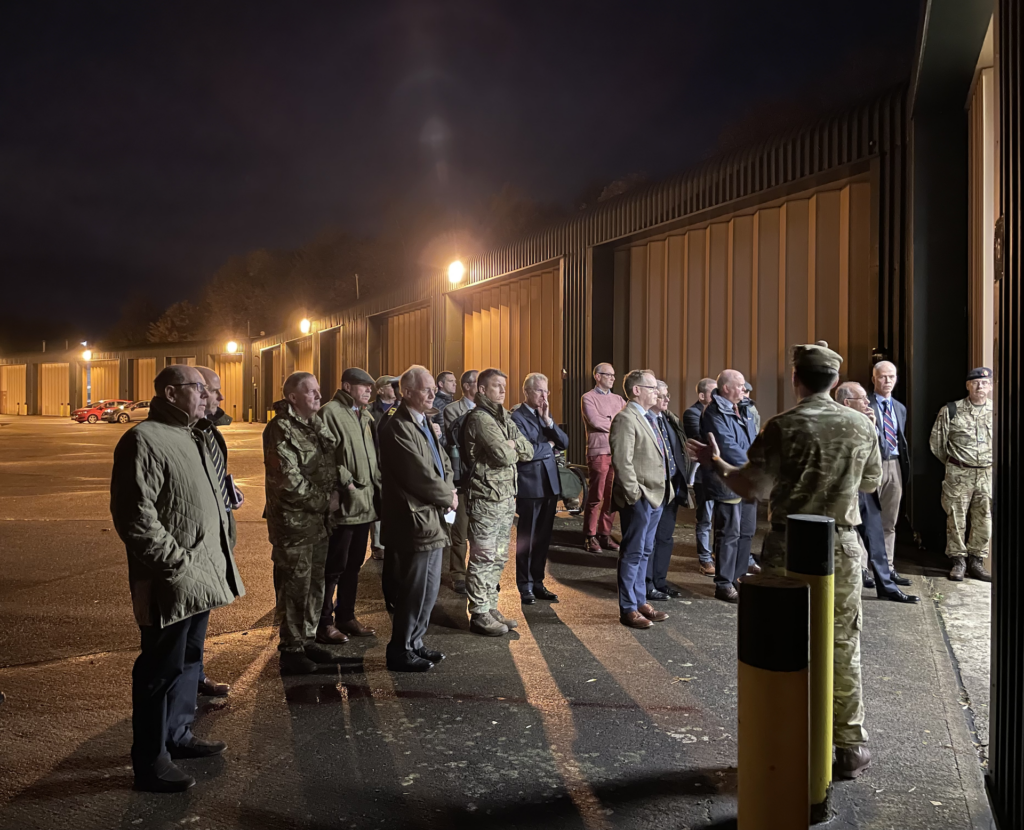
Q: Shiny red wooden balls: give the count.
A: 0